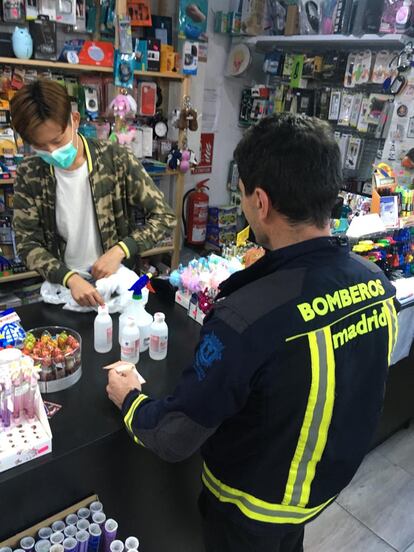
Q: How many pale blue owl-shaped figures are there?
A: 1